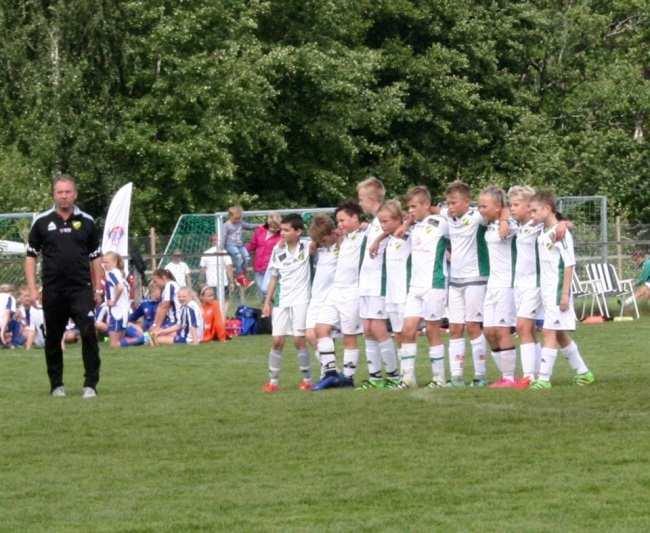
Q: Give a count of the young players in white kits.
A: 10